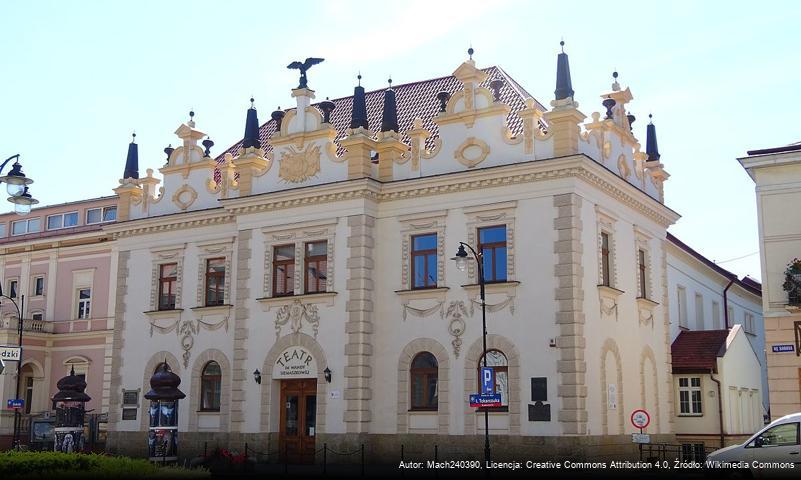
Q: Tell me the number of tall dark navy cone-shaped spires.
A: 6